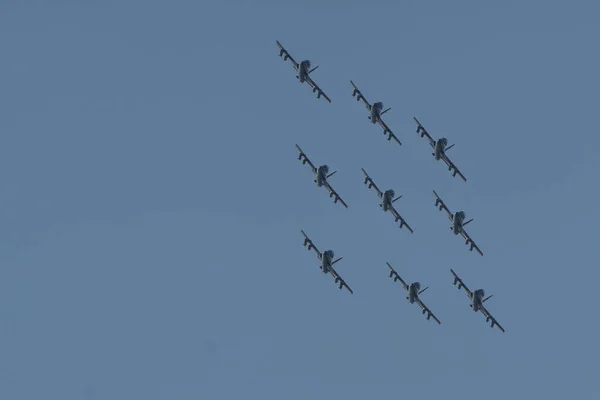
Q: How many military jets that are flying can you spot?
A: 9